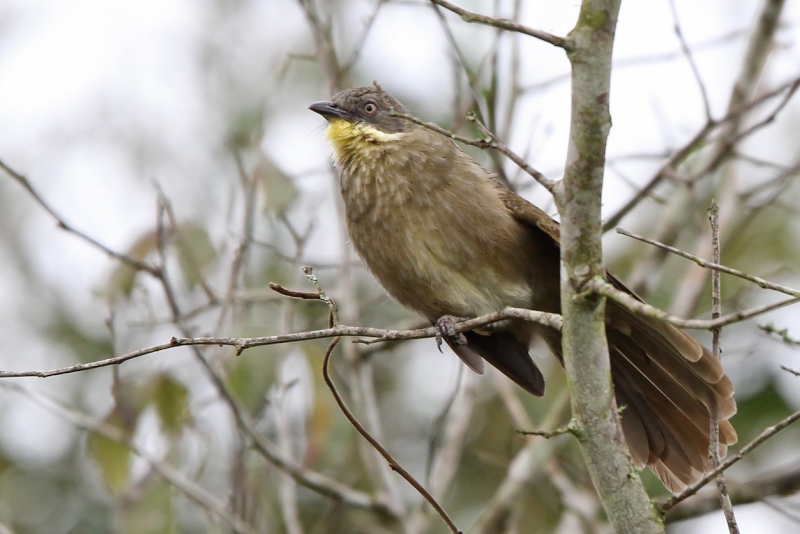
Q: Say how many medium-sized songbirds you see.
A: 1